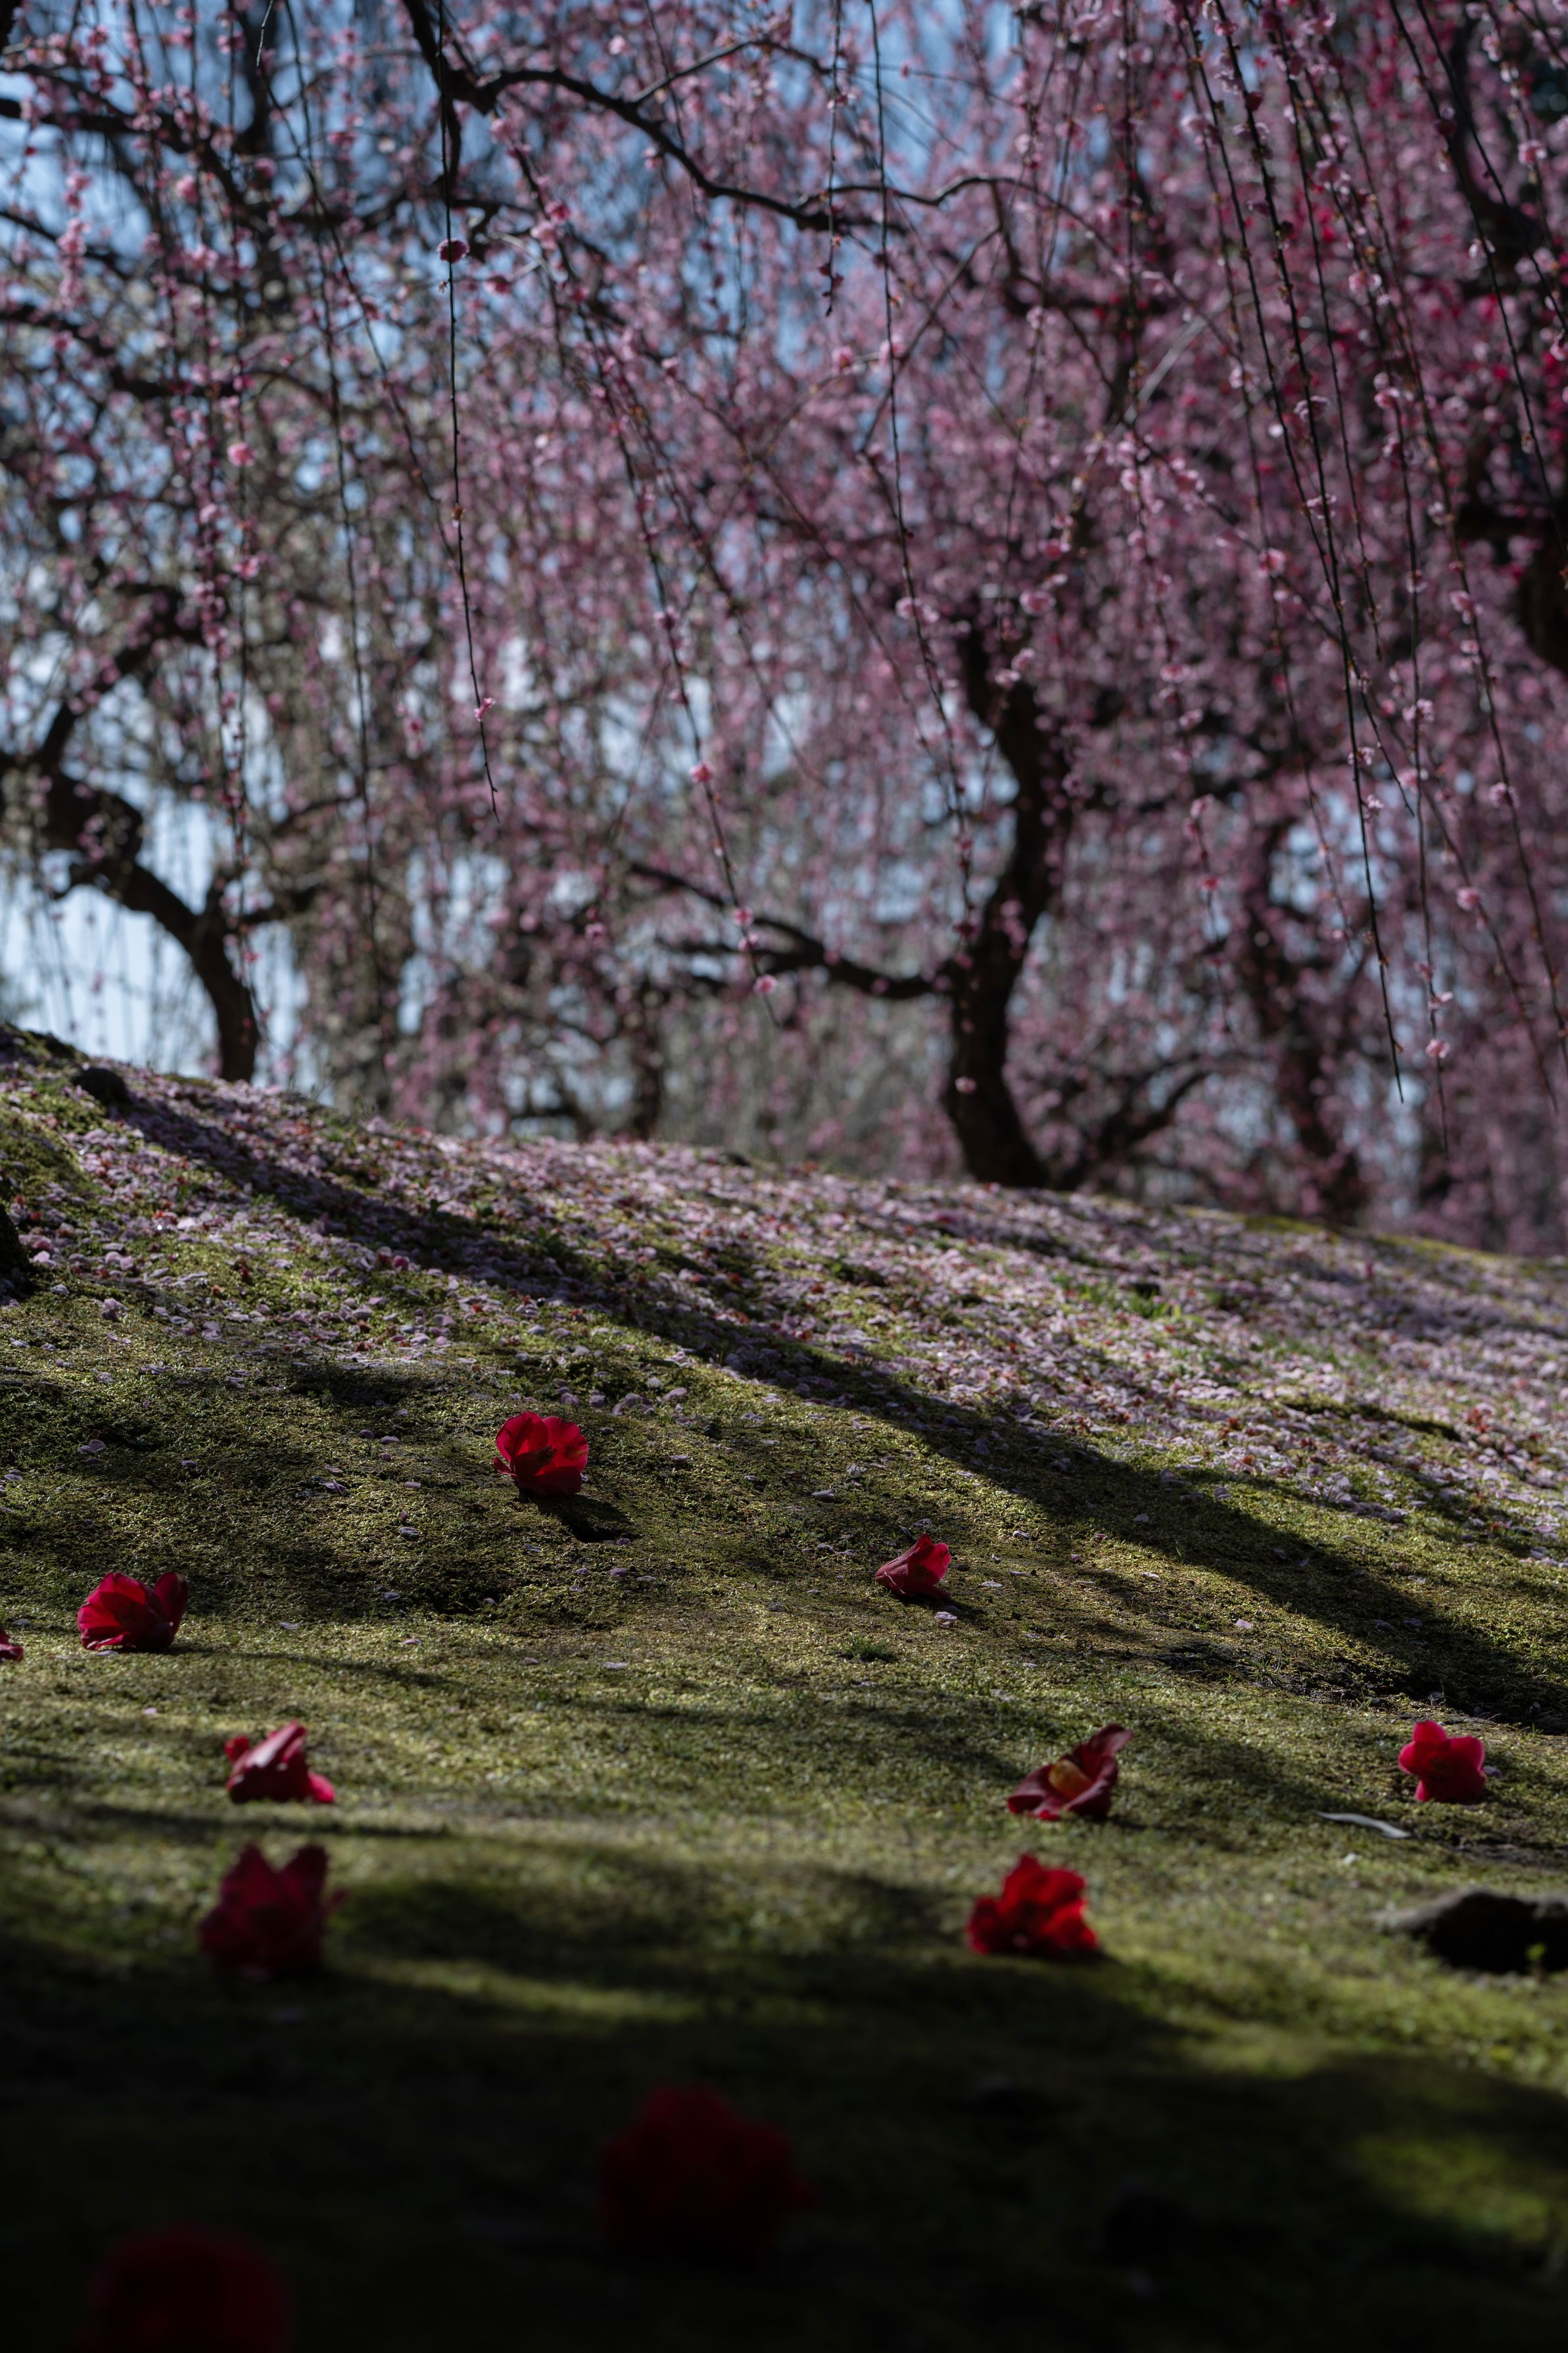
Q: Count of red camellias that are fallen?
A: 11